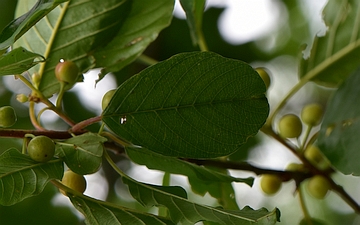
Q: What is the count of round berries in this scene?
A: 12